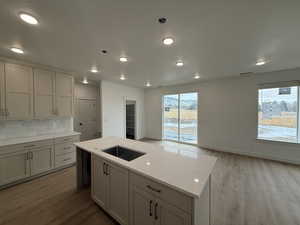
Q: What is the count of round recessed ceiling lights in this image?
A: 11